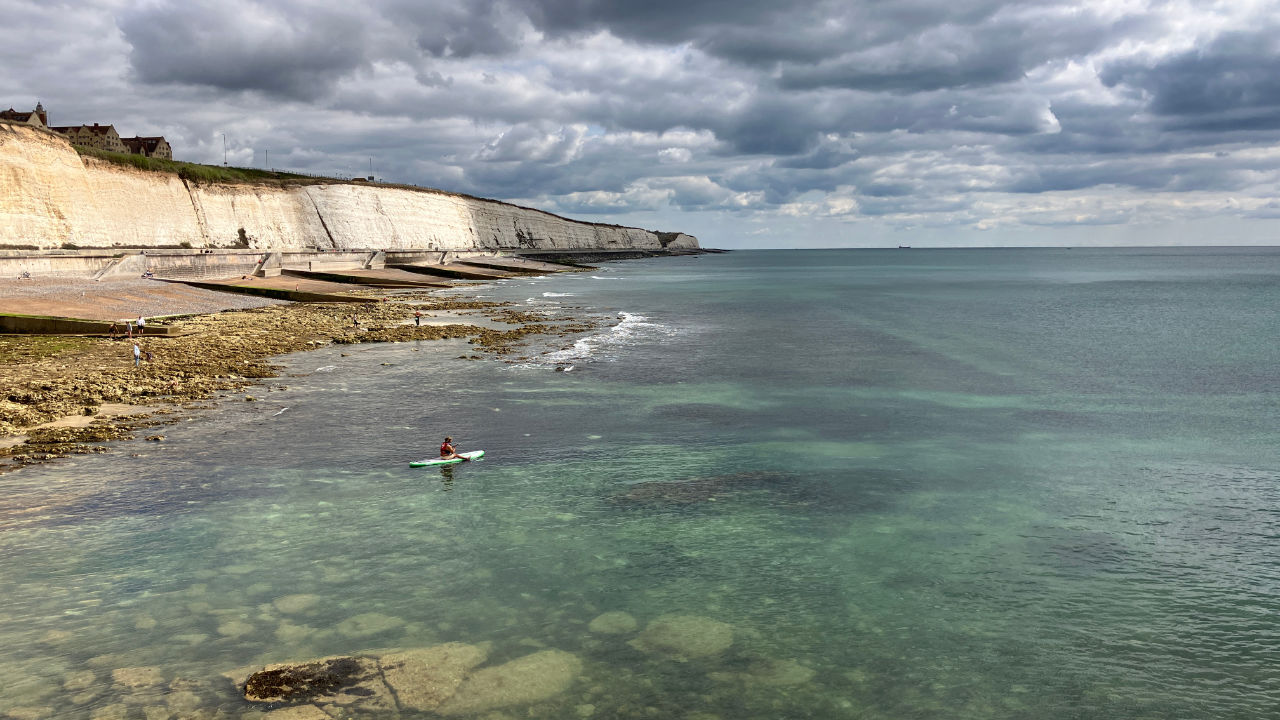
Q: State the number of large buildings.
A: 3